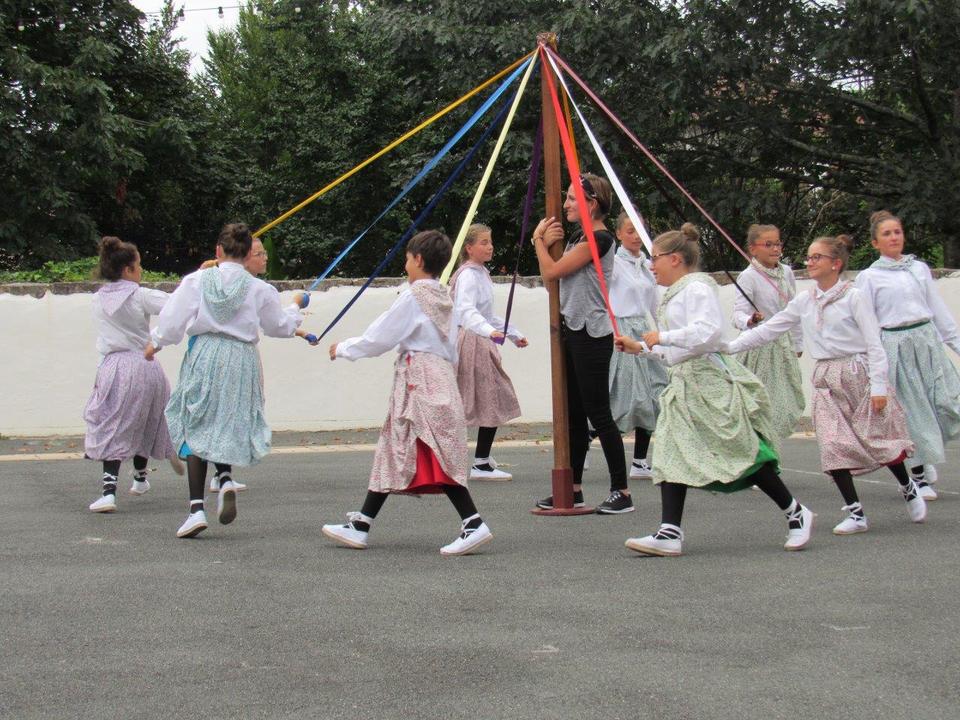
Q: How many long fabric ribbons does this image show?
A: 10